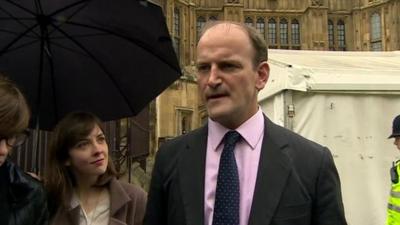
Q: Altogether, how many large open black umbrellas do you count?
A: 1